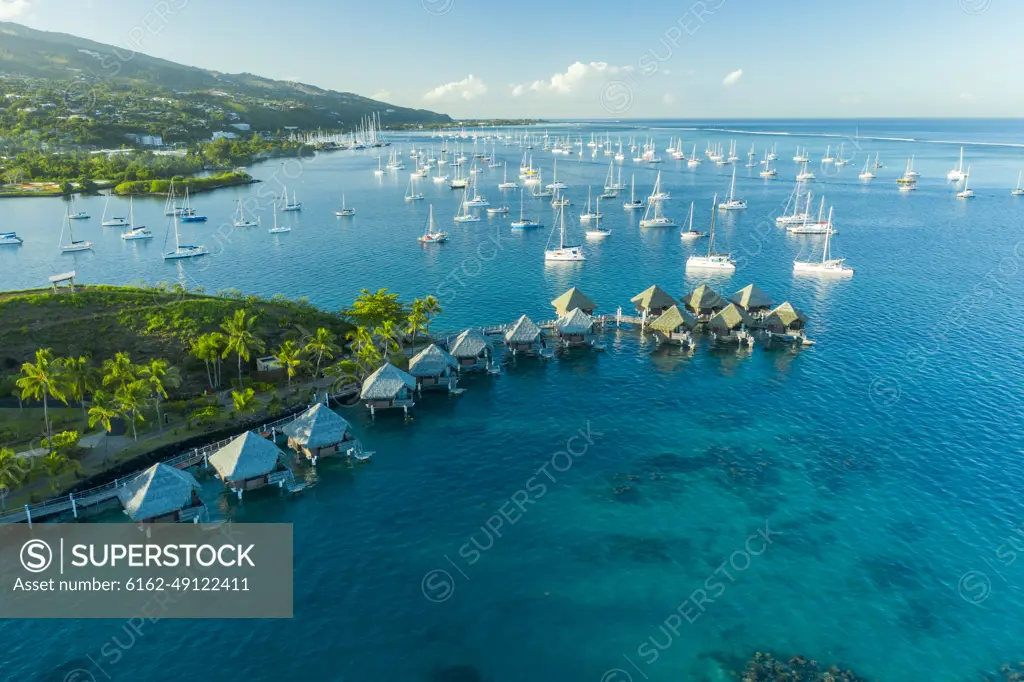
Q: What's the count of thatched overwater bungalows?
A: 15